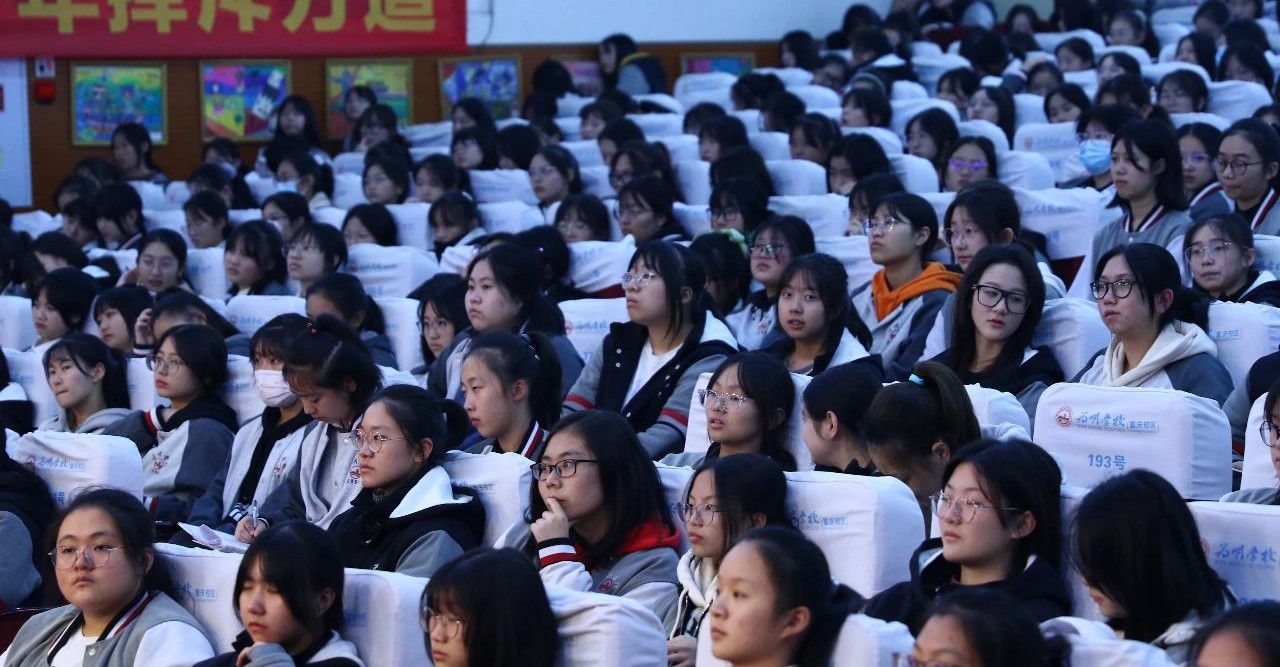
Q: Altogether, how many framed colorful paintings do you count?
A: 6